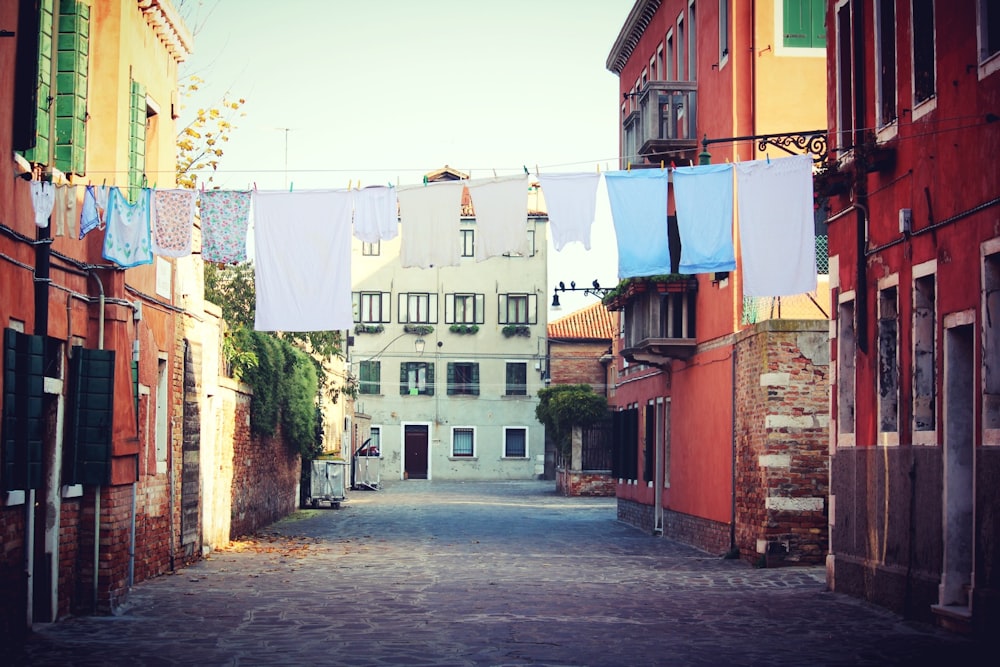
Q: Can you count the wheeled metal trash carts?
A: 2